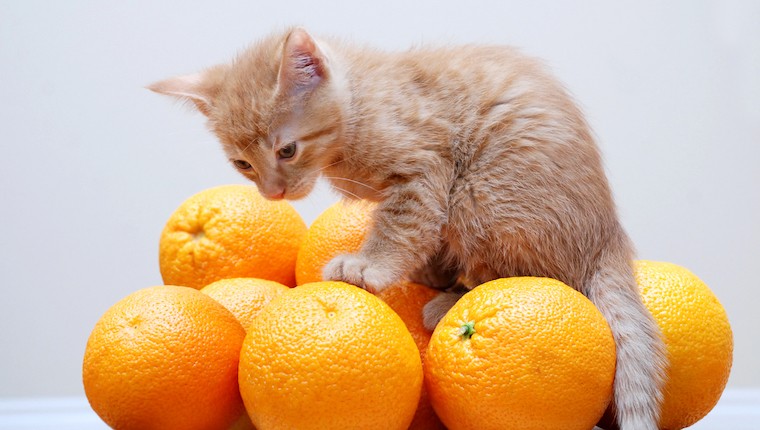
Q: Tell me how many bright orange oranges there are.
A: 8